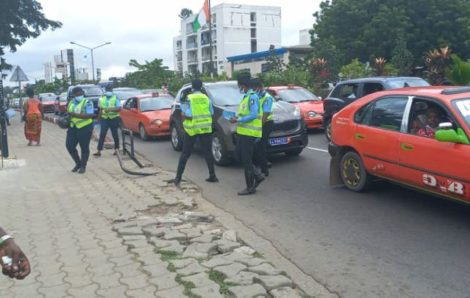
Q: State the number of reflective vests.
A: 5